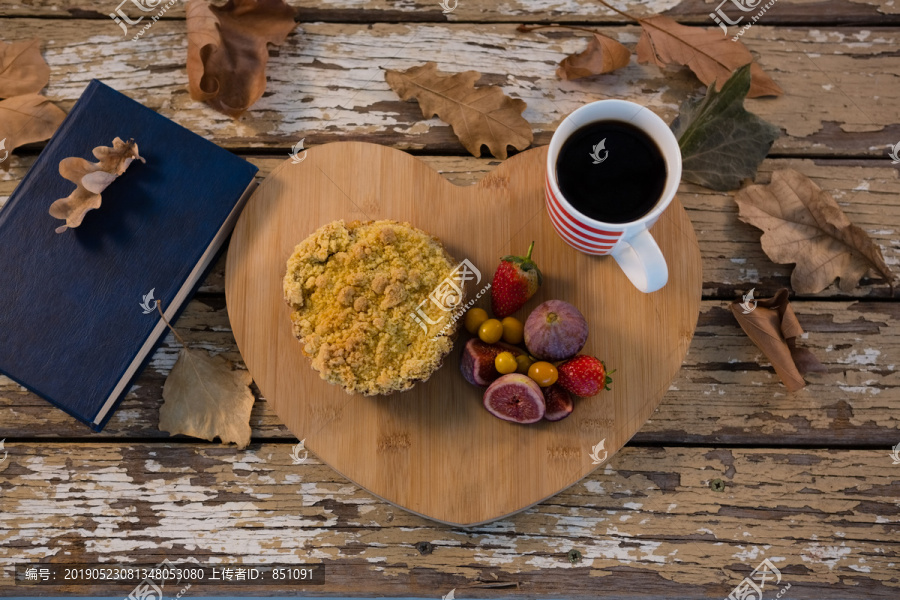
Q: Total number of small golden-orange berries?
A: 6